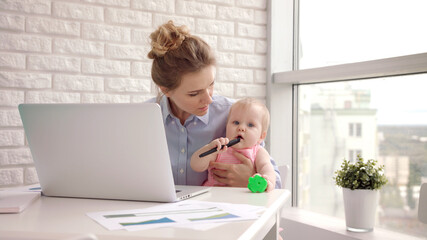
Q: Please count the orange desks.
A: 0